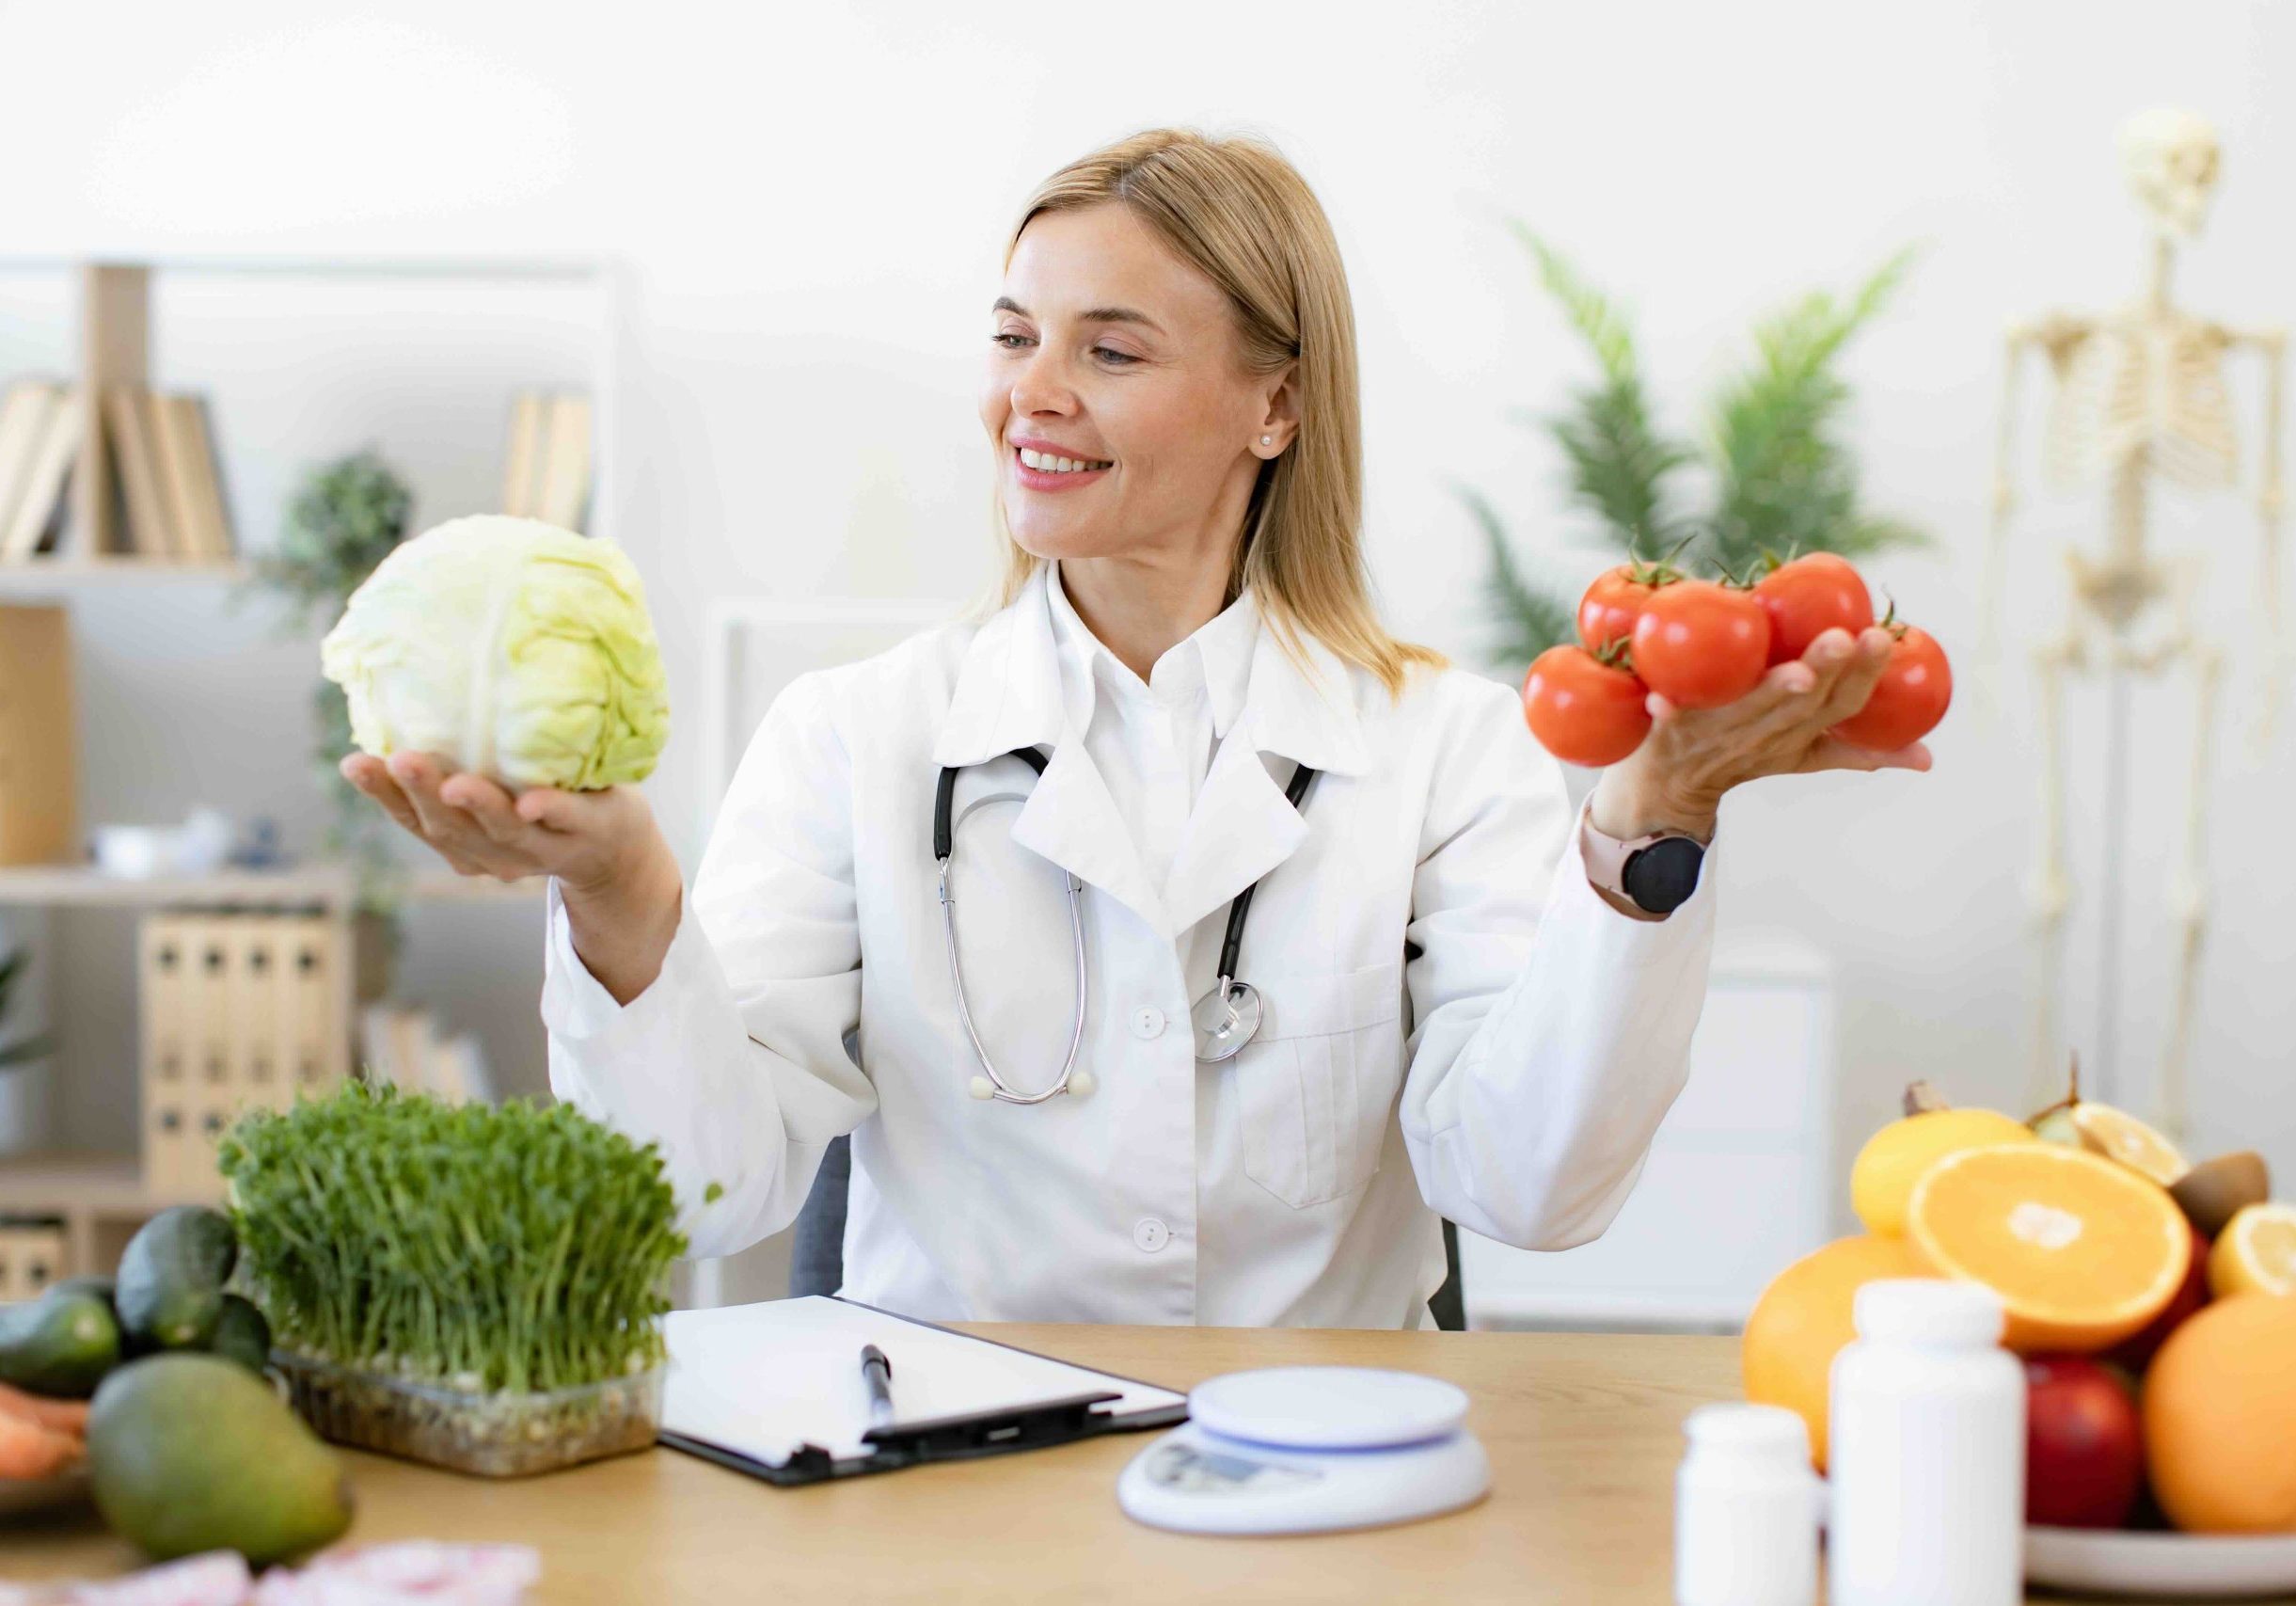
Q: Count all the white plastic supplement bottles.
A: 2